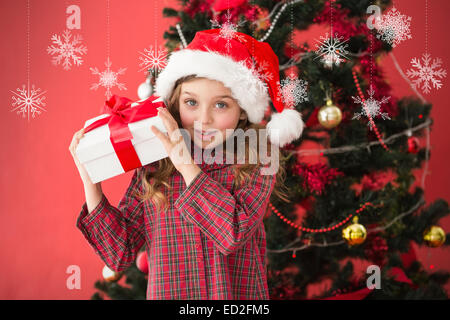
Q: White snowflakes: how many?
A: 11